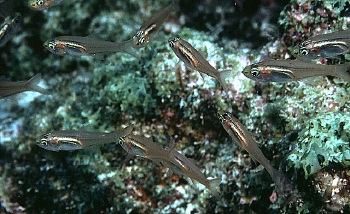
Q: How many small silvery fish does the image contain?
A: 12